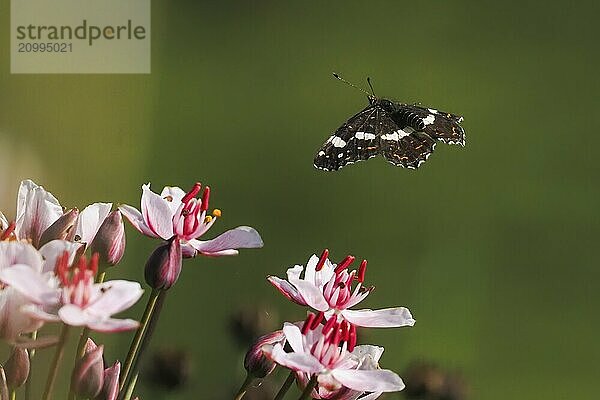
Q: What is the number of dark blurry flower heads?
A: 3